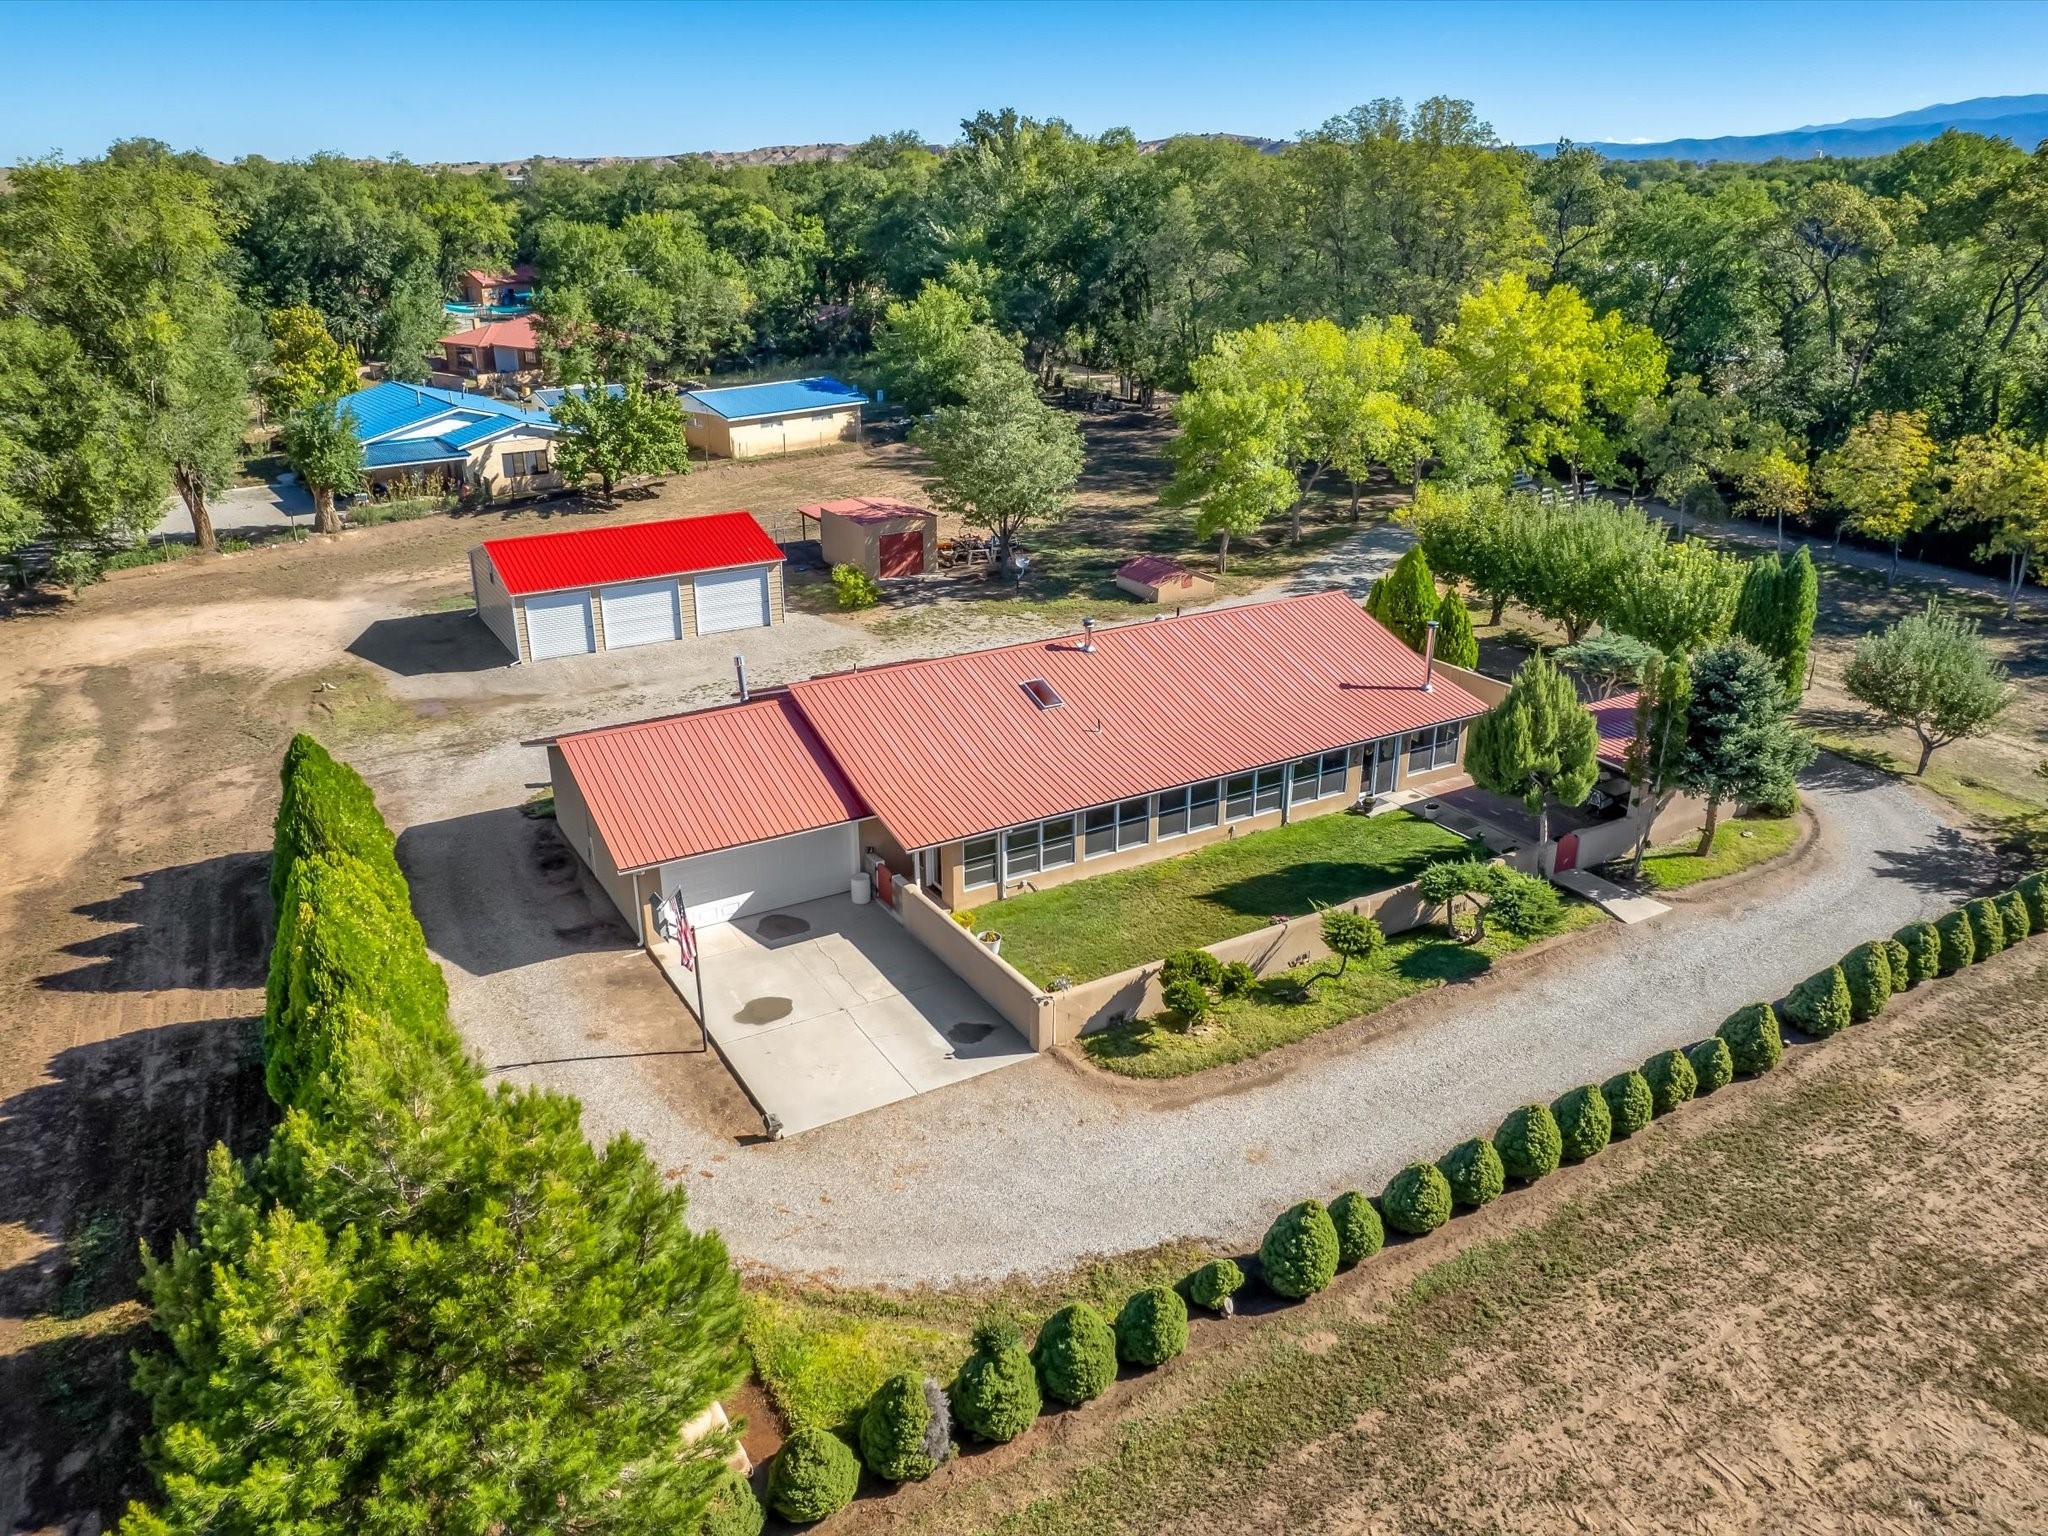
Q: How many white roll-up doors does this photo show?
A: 3